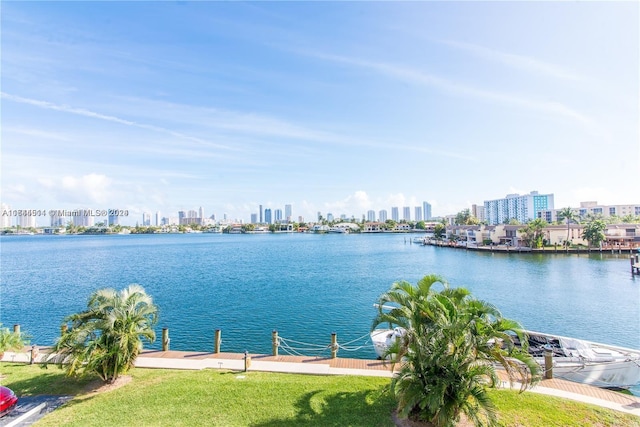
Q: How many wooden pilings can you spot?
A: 7